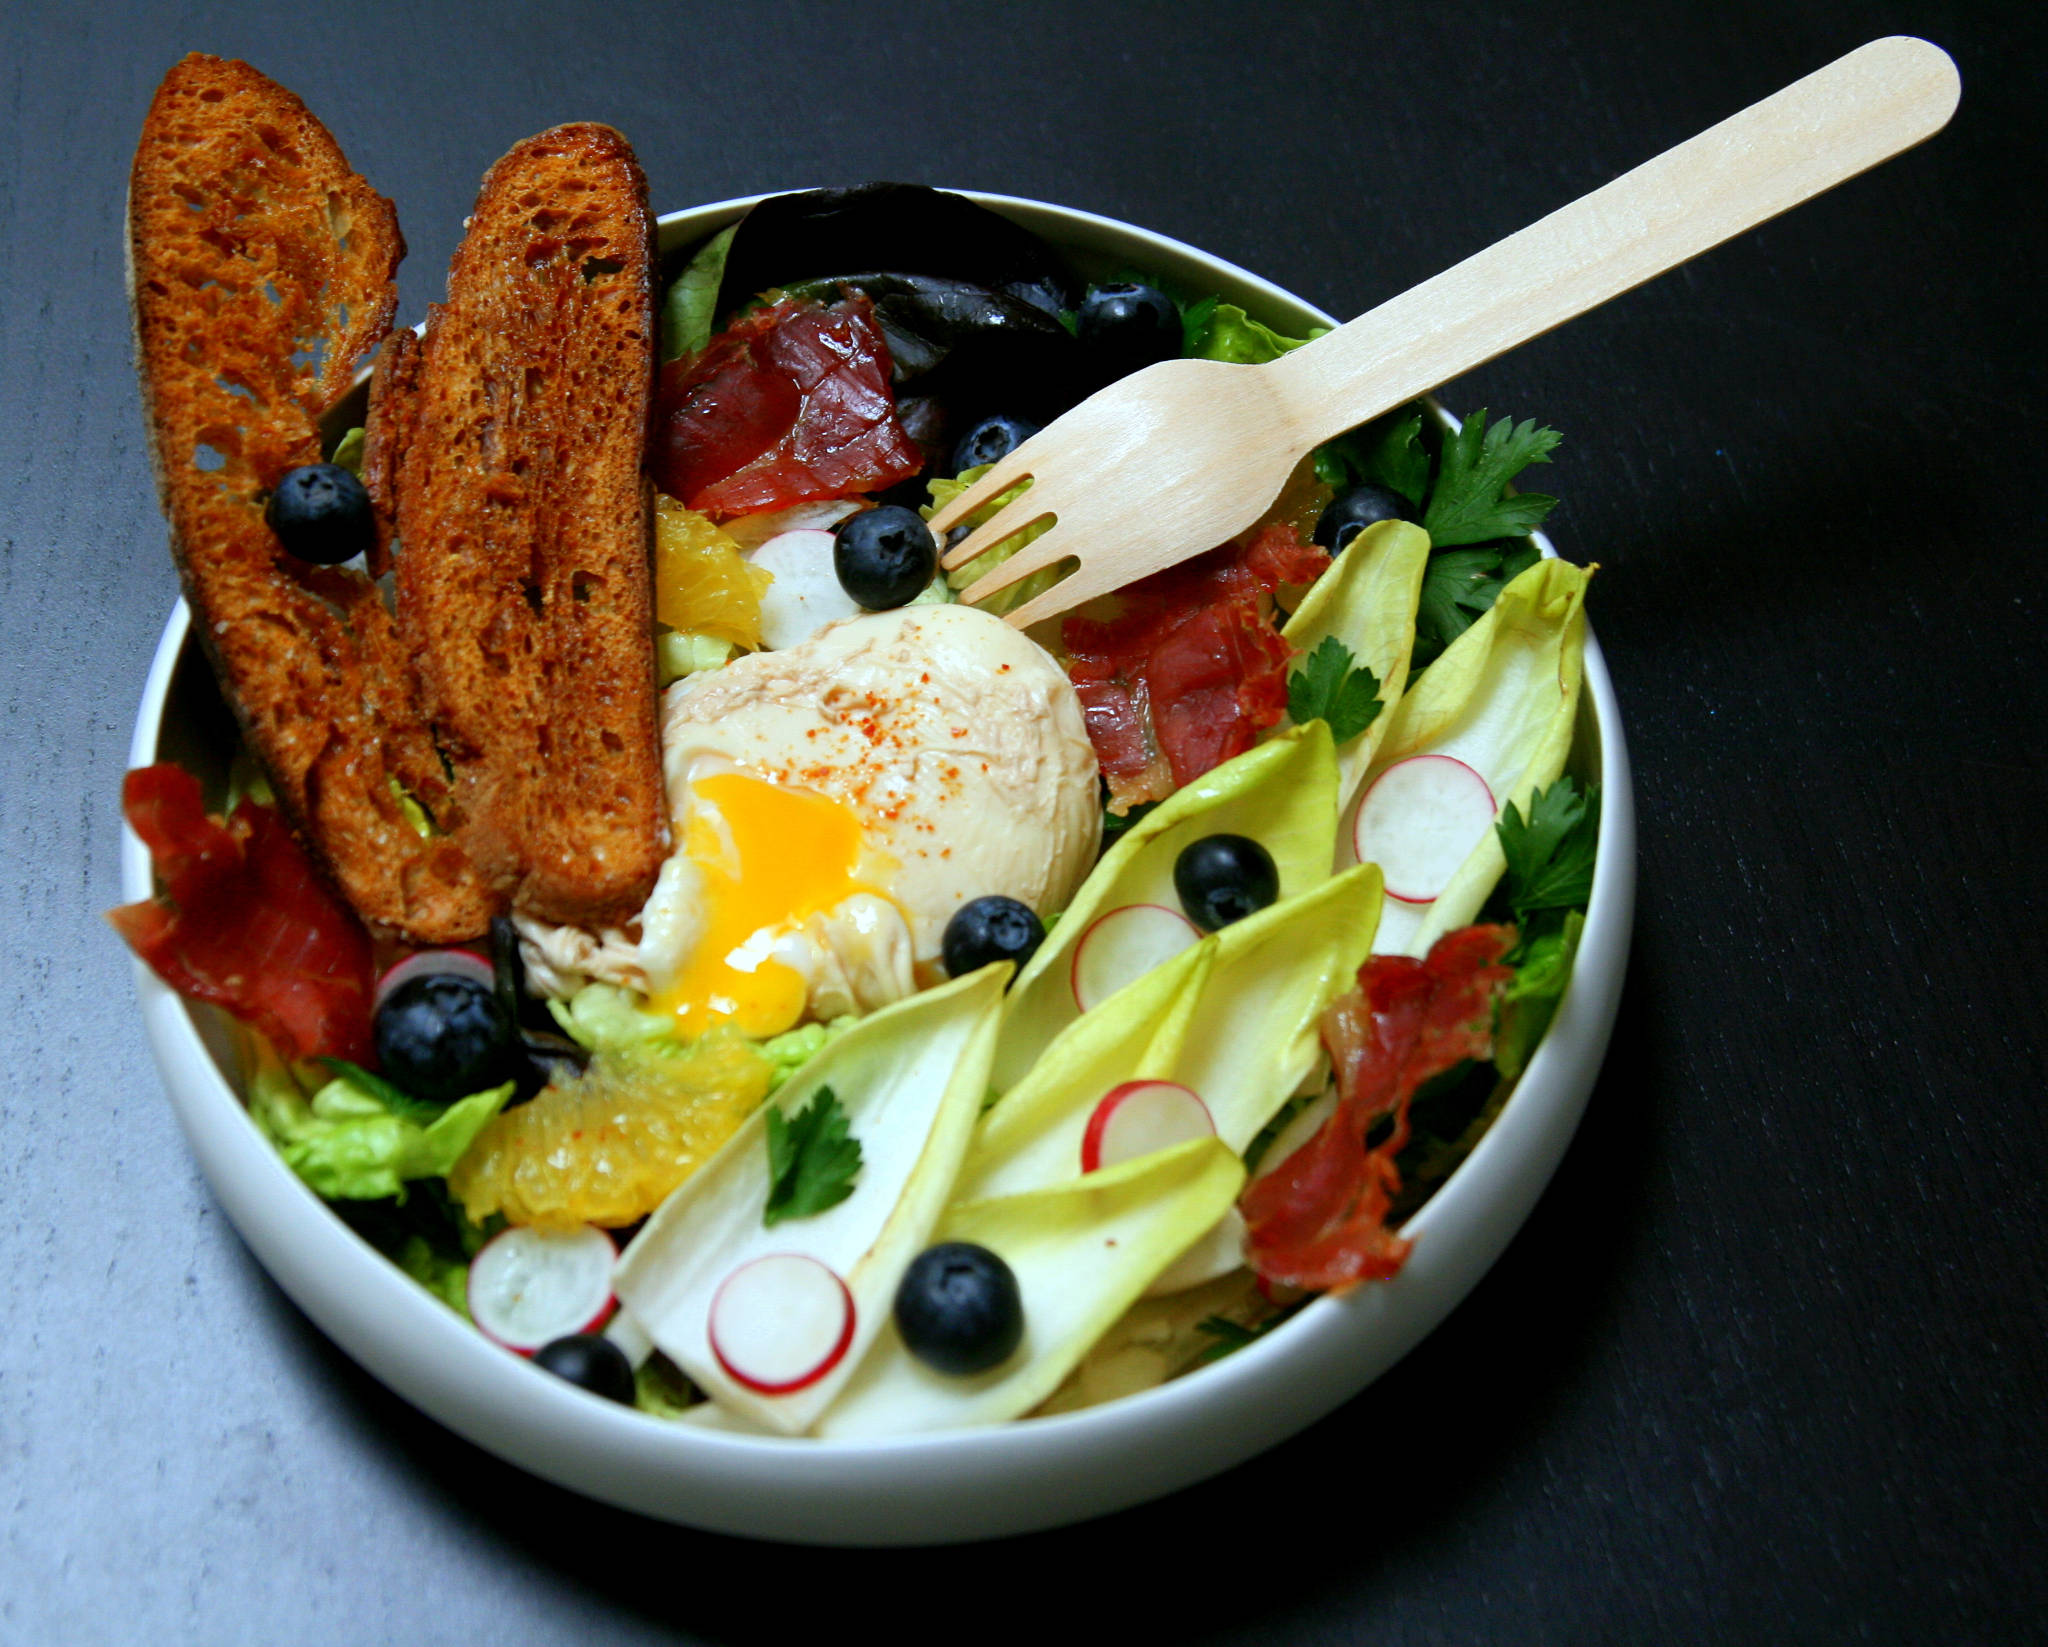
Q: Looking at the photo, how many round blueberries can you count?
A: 10